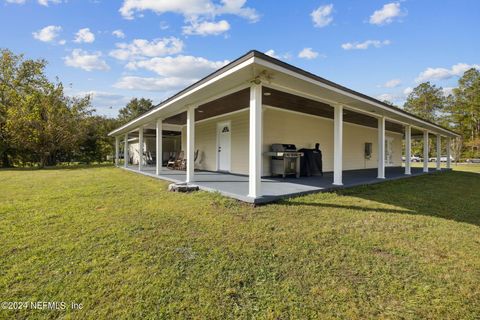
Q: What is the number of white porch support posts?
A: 12